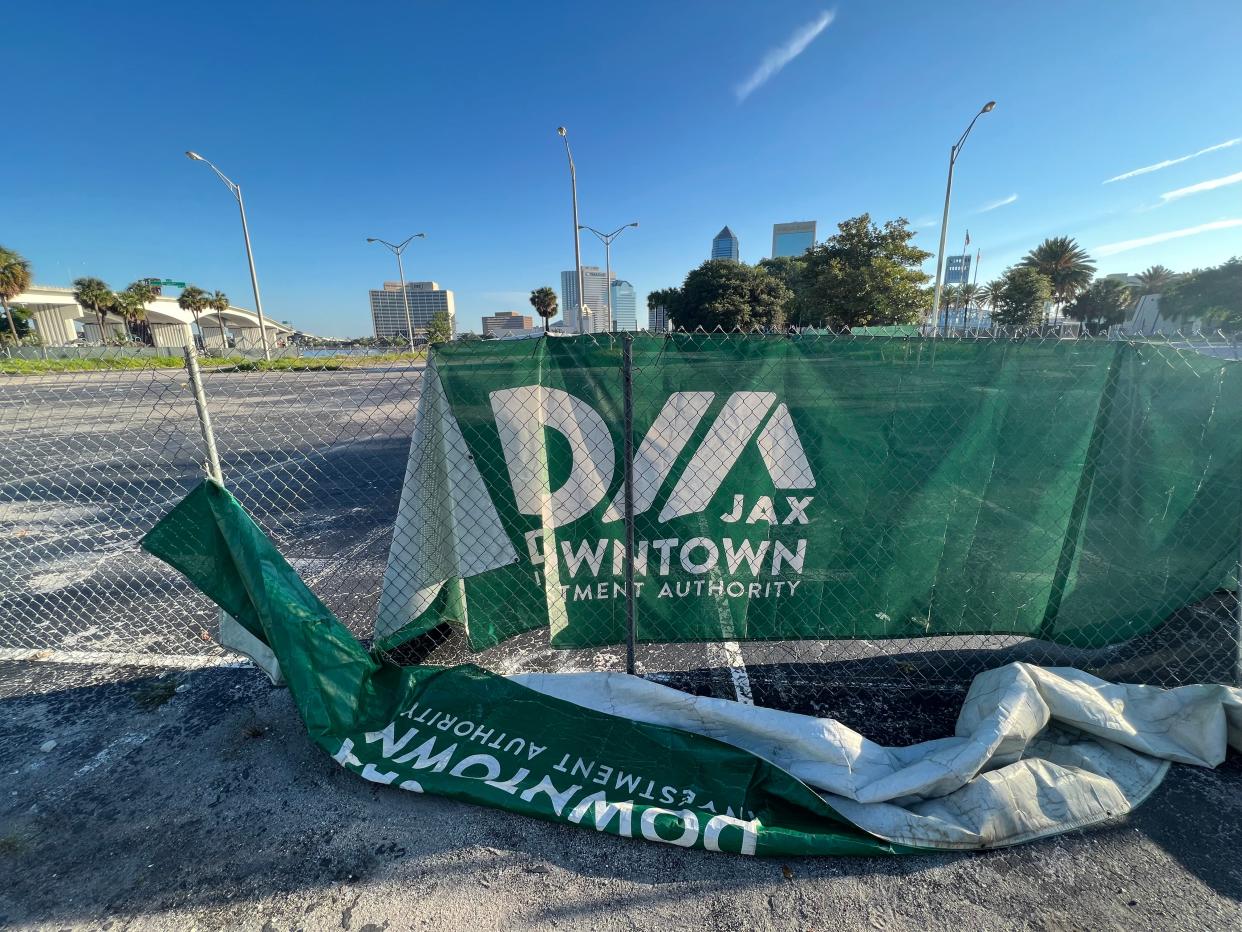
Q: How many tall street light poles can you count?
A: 5